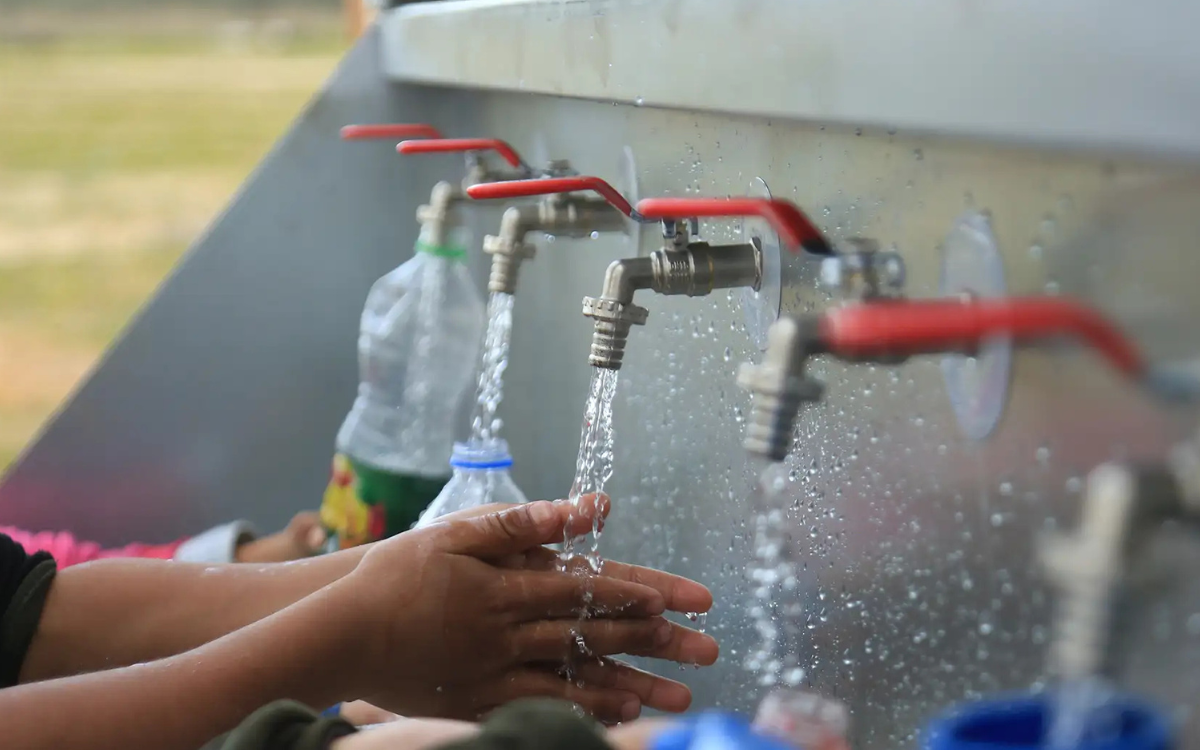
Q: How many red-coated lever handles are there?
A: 5